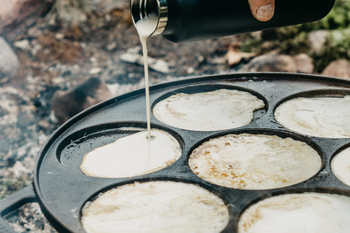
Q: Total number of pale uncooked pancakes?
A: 7